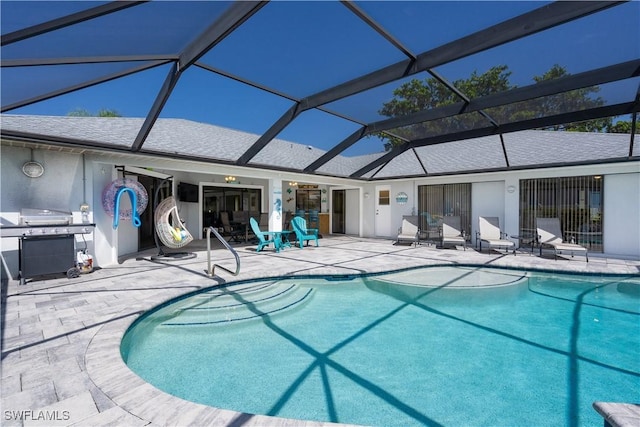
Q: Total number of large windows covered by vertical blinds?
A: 2